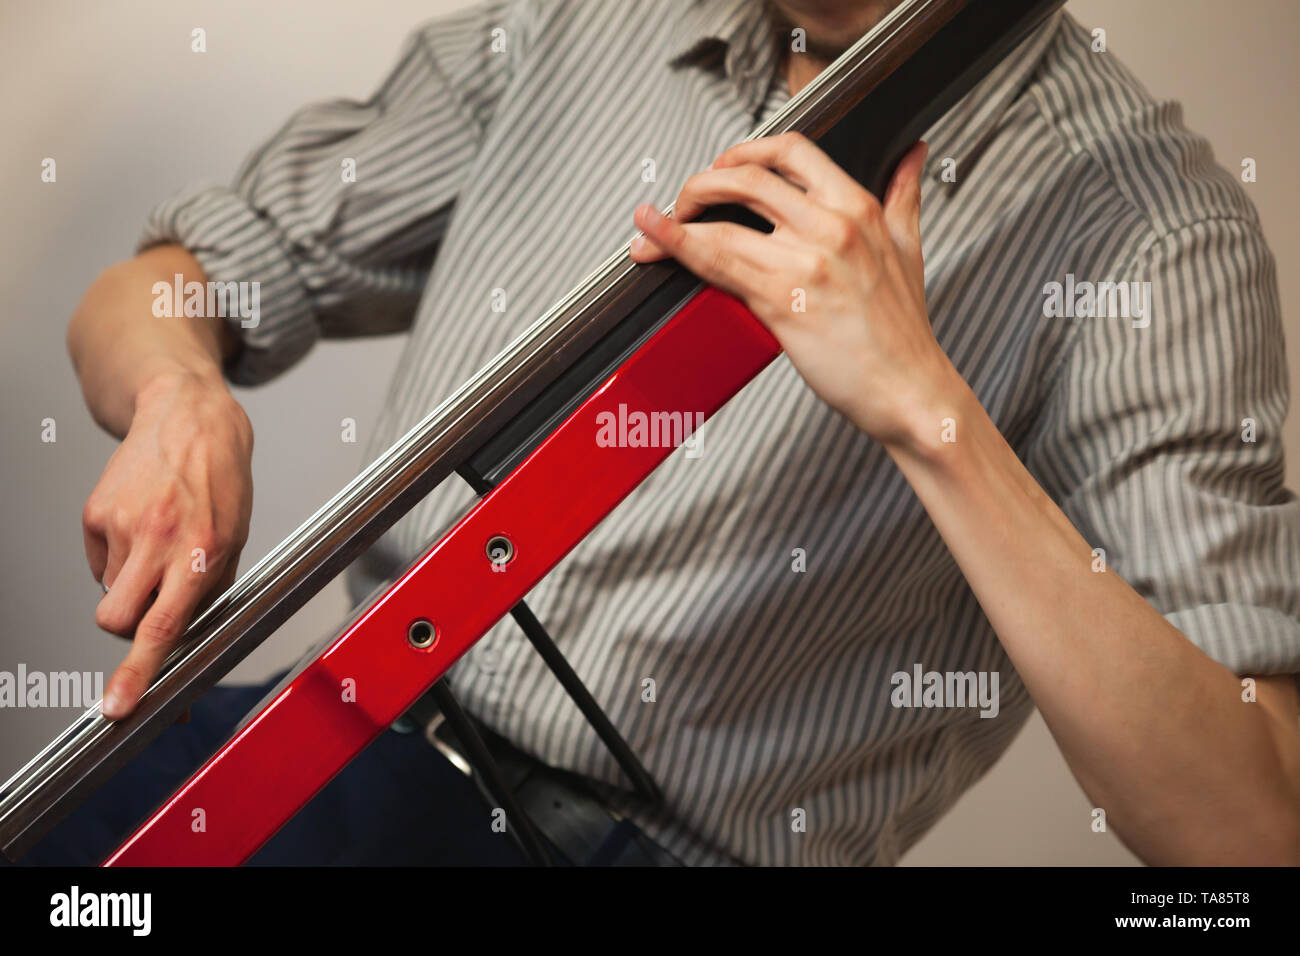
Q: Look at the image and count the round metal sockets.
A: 2